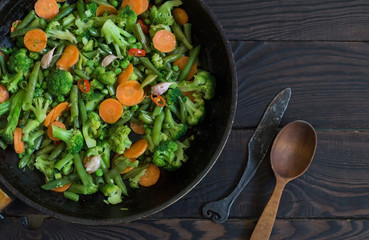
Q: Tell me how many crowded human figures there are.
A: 0